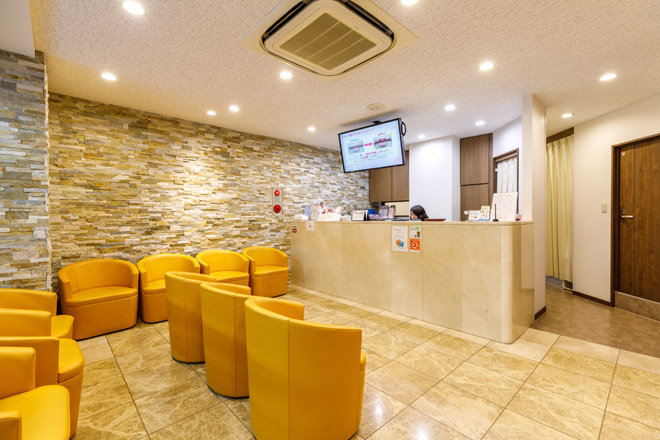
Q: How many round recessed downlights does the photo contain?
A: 13